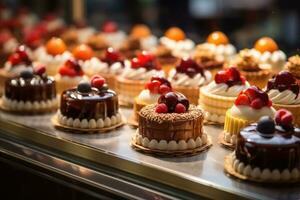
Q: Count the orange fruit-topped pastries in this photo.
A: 6